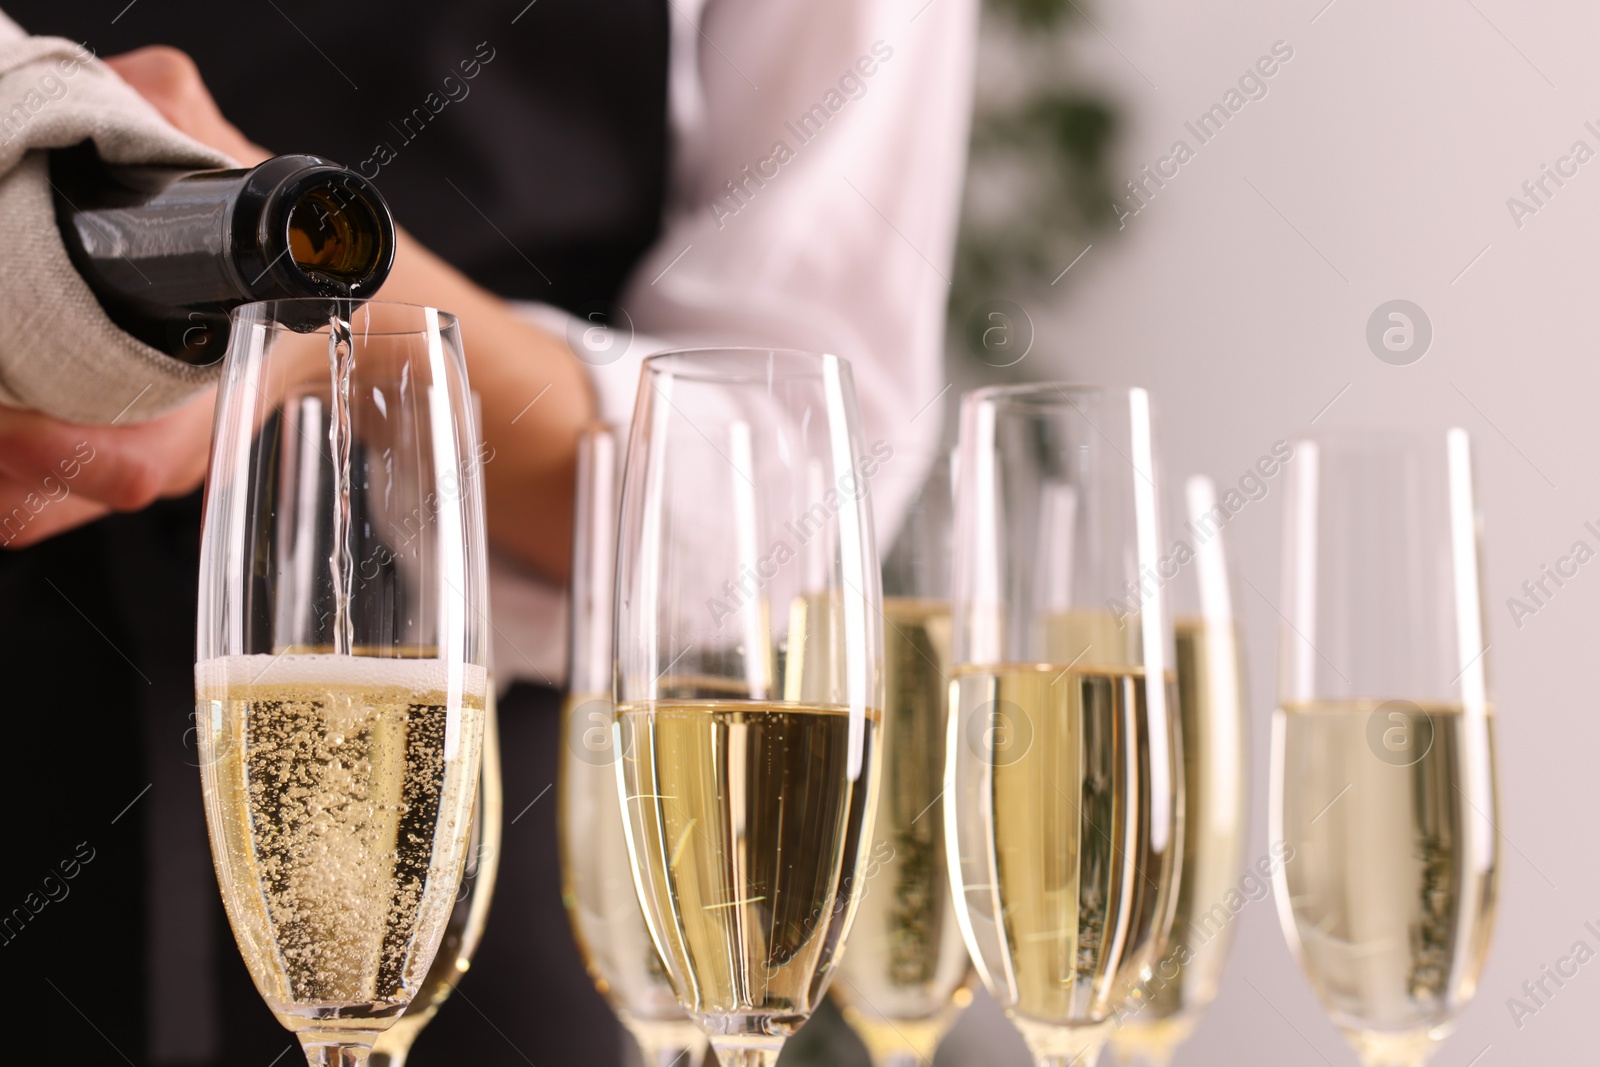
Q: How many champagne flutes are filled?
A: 8